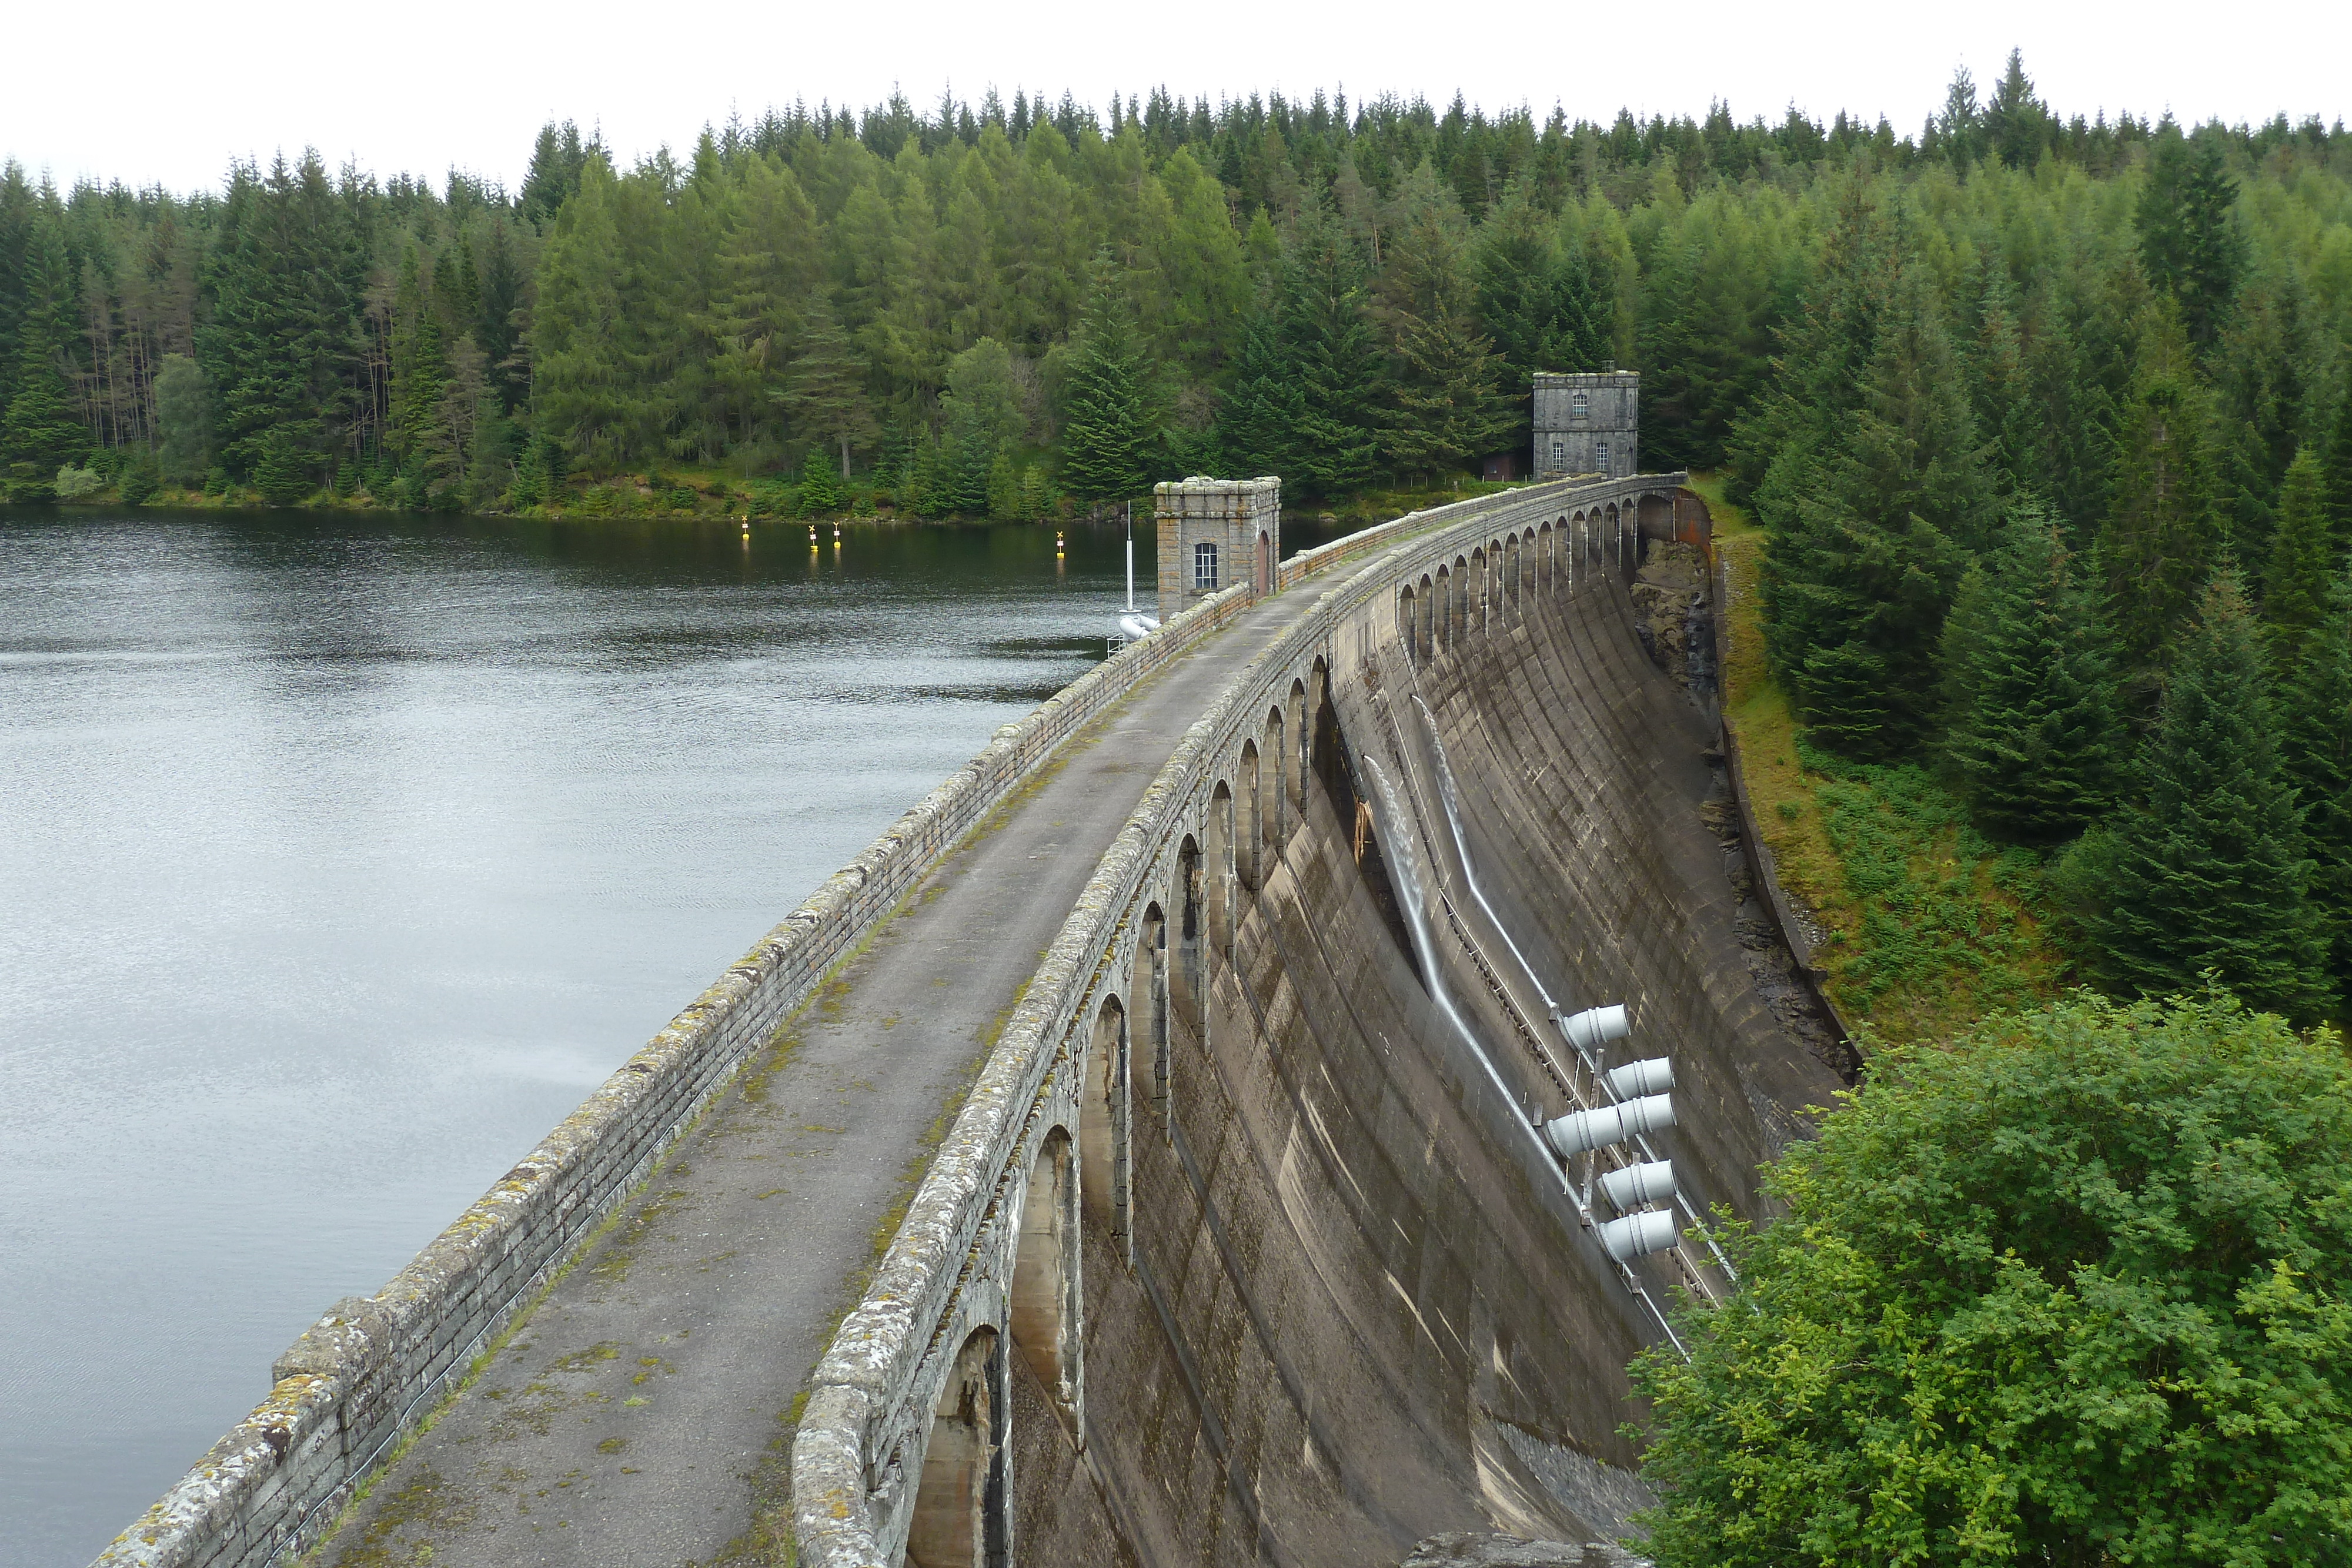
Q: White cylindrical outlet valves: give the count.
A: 6